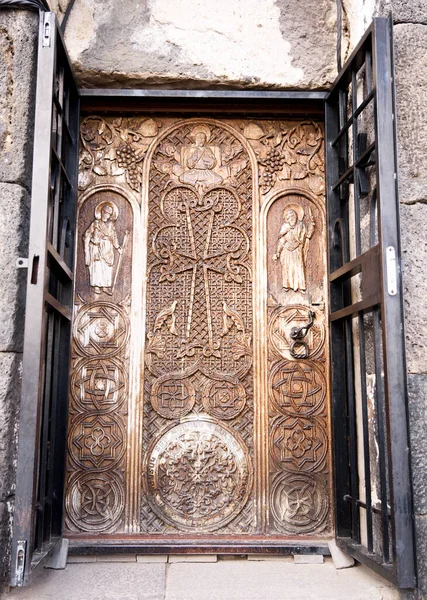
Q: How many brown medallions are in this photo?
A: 11